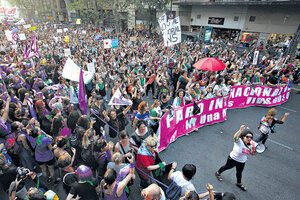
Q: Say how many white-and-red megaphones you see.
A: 1